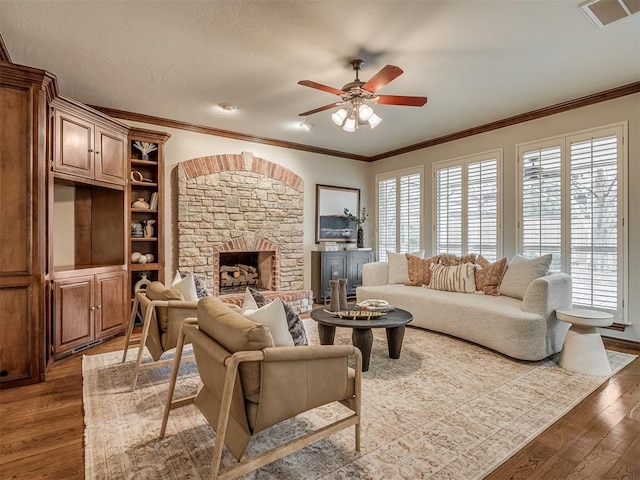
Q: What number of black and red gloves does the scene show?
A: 0